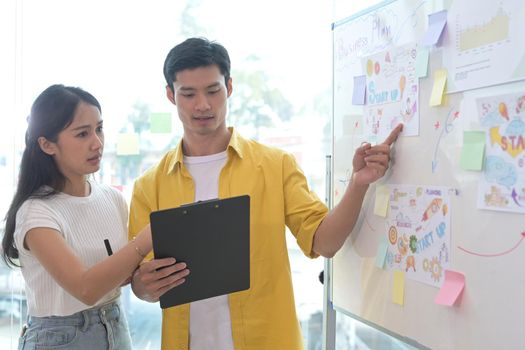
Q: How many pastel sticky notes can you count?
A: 11